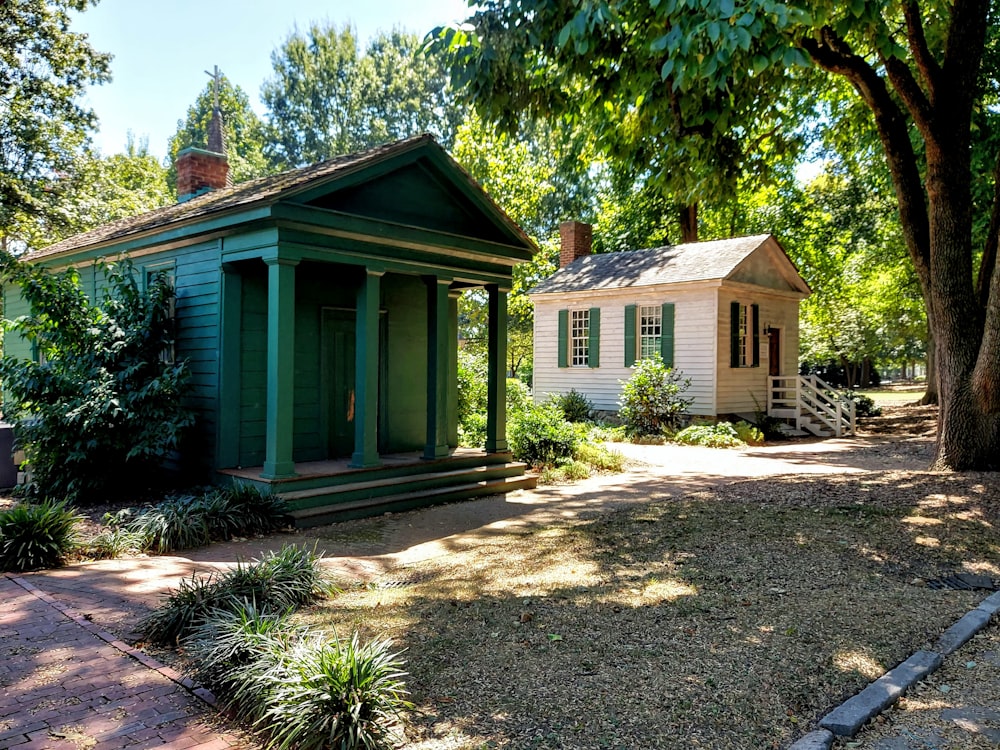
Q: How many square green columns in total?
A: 4